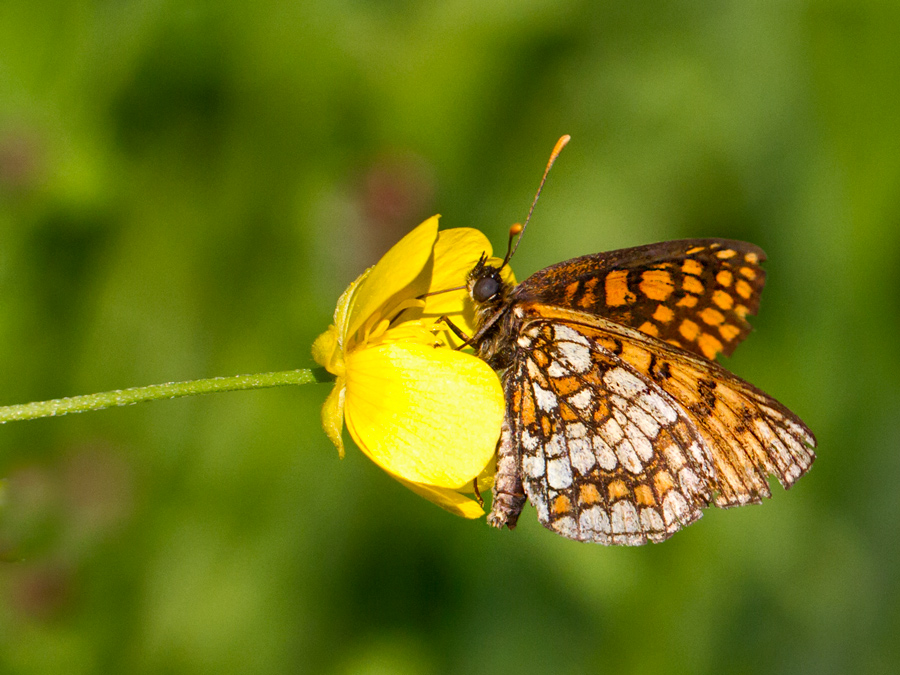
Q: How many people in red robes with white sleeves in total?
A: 0